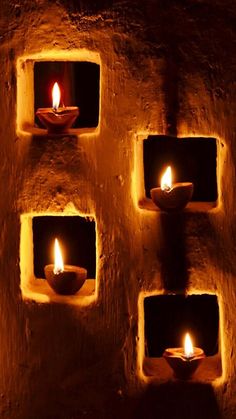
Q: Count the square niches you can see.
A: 4